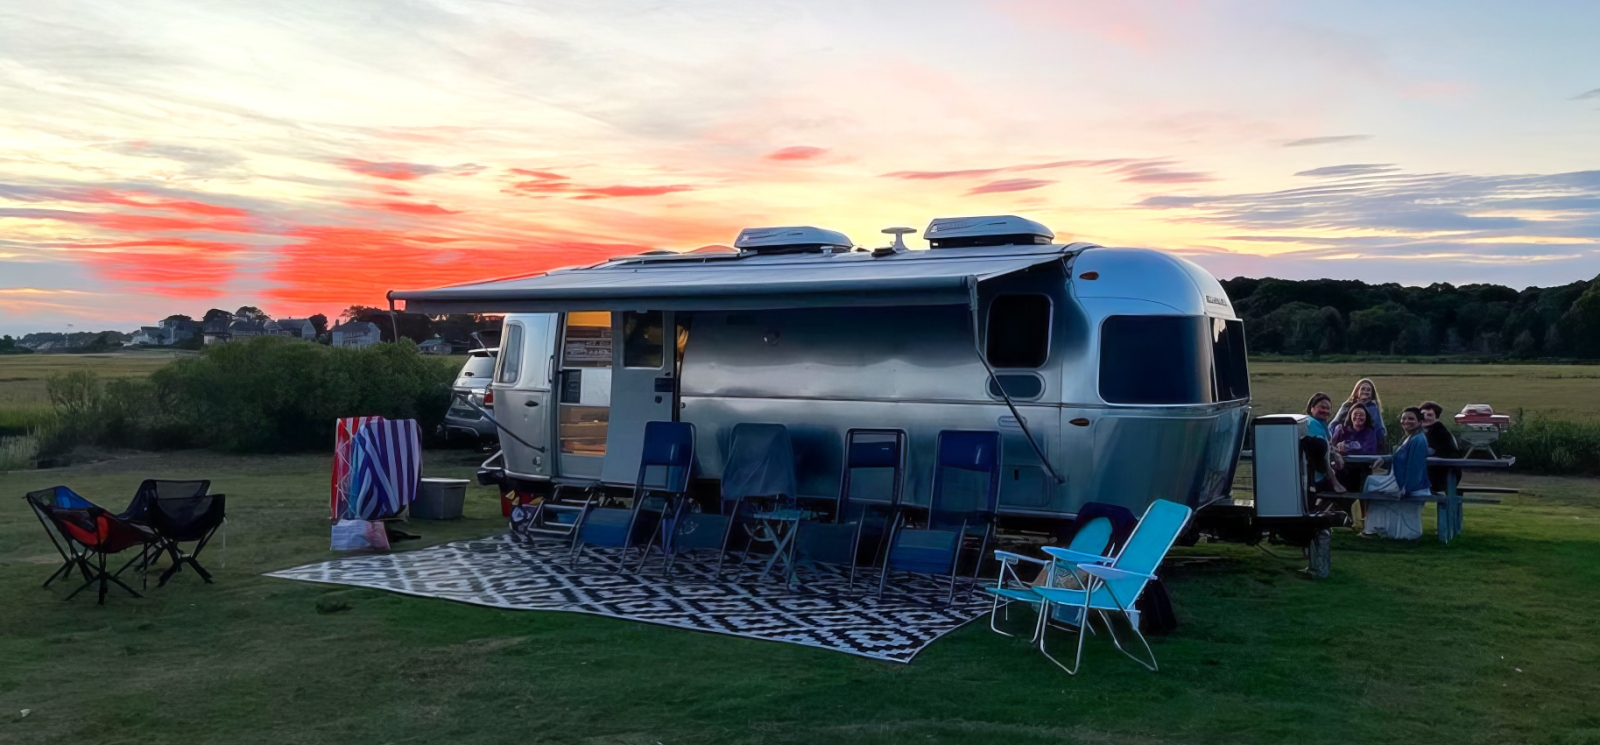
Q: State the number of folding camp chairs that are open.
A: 10